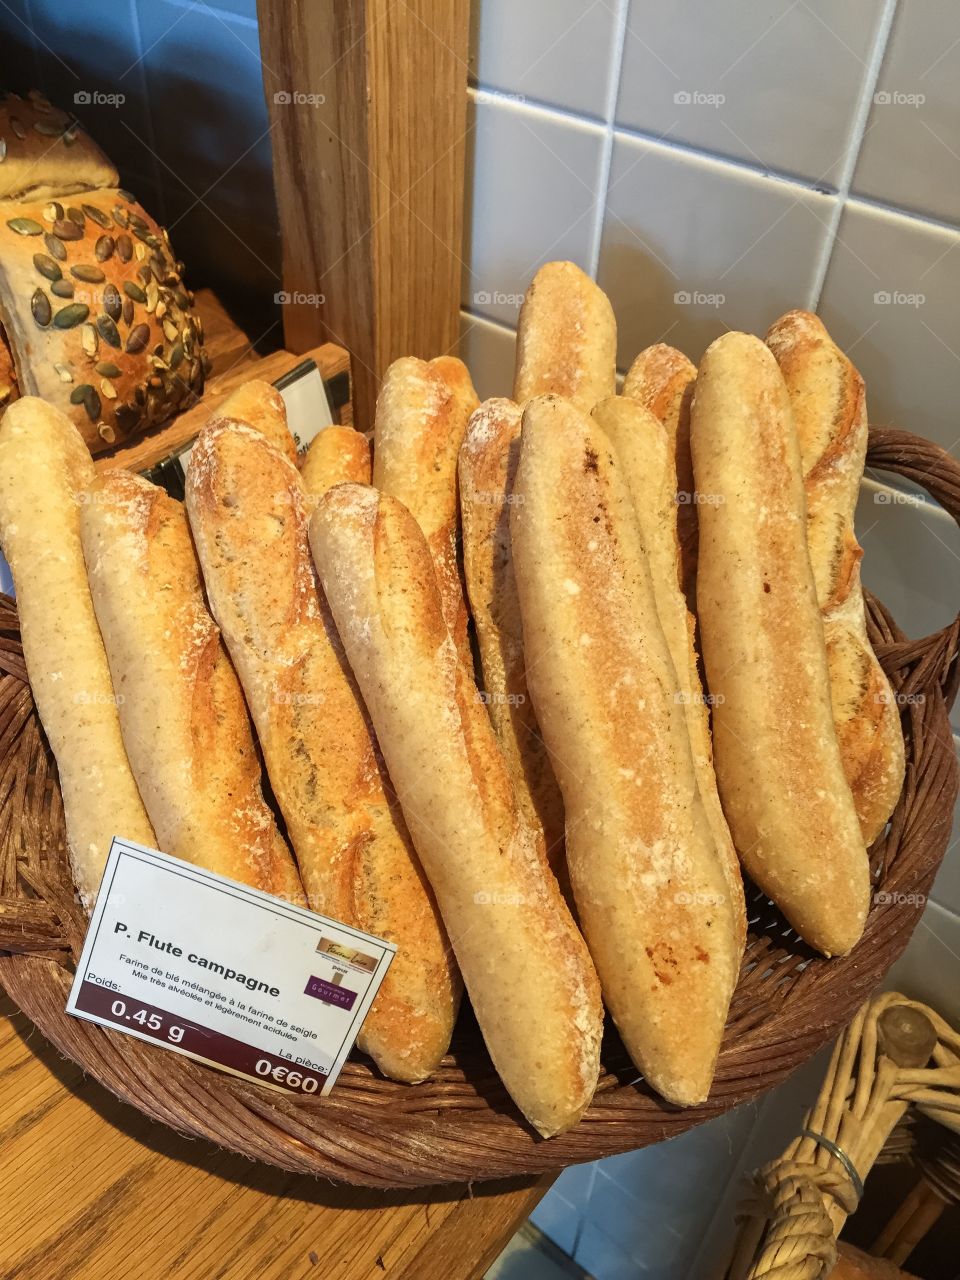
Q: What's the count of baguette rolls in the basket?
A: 14